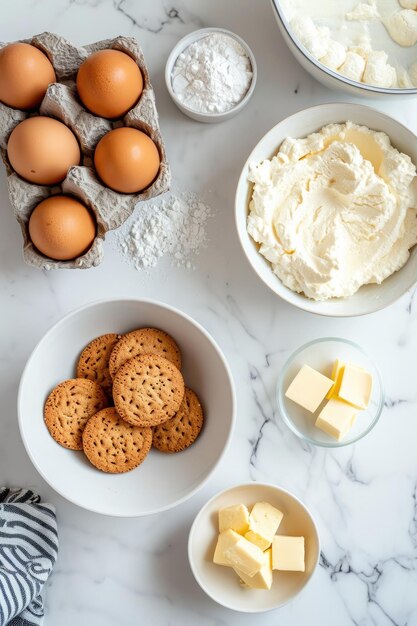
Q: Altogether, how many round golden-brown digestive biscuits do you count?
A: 6